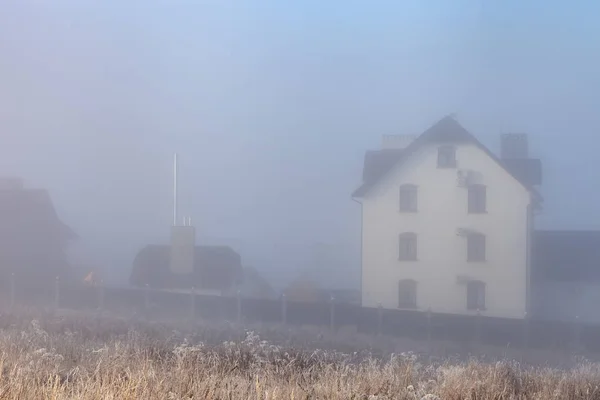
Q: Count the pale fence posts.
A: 13